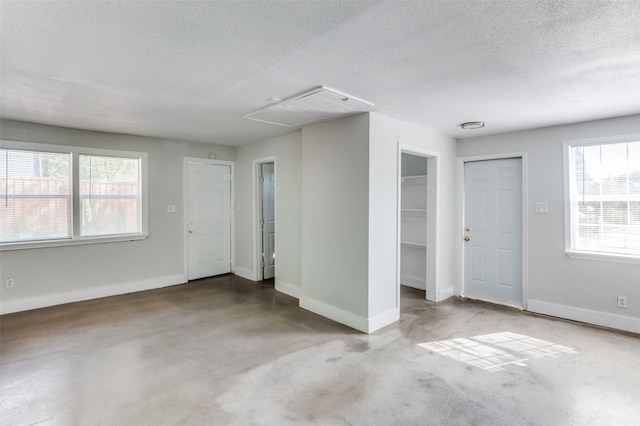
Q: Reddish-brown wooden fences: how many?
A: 1